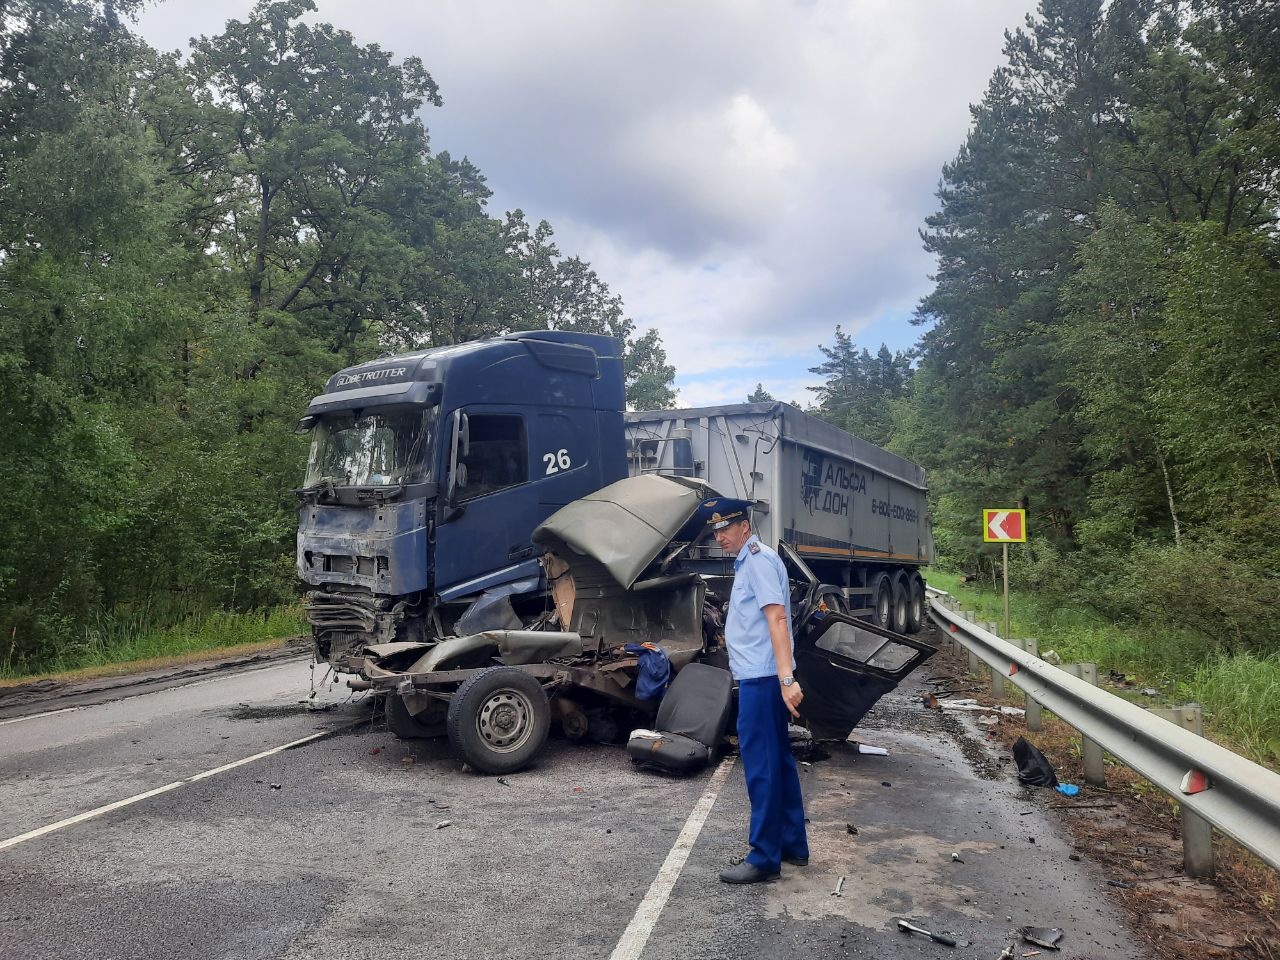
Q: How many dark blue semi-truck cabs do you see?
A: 1